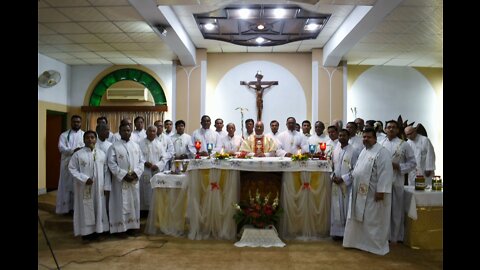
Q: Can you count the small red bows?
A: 2